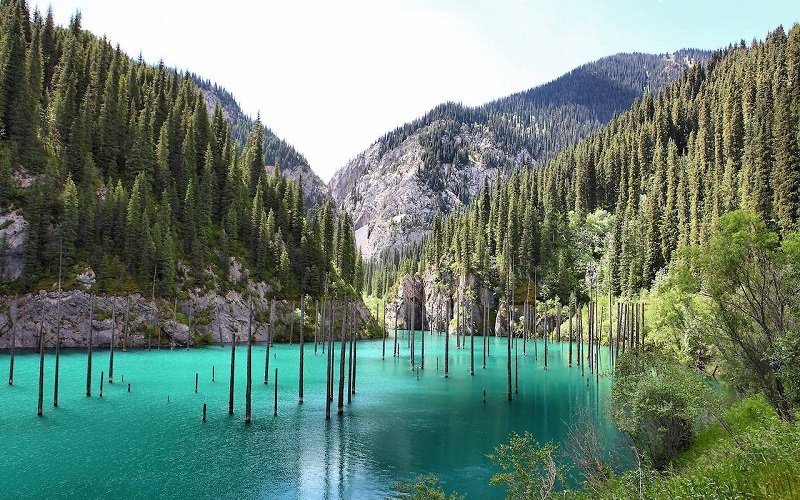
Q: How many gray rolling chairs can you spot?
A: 0